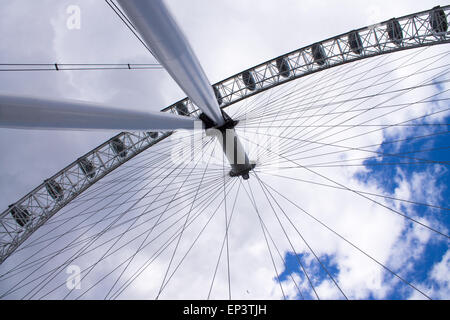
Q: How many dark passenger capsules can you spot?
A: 13